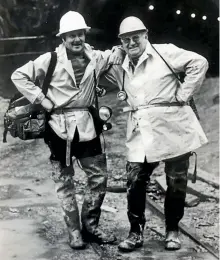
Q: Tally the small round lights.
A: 5